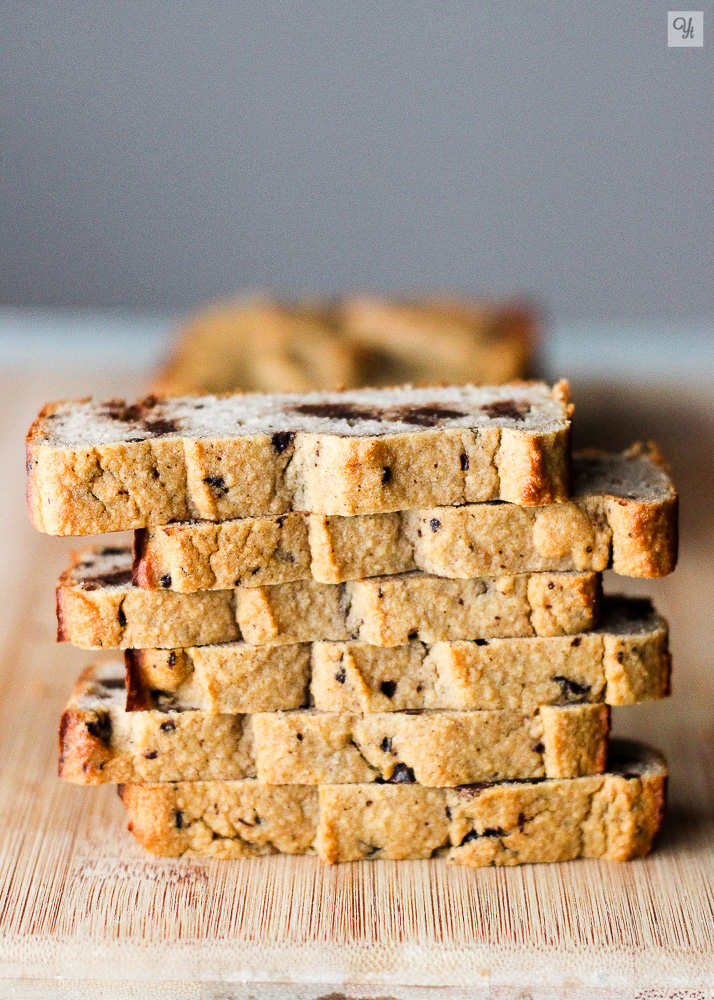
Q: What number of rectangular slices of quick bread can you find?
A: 6